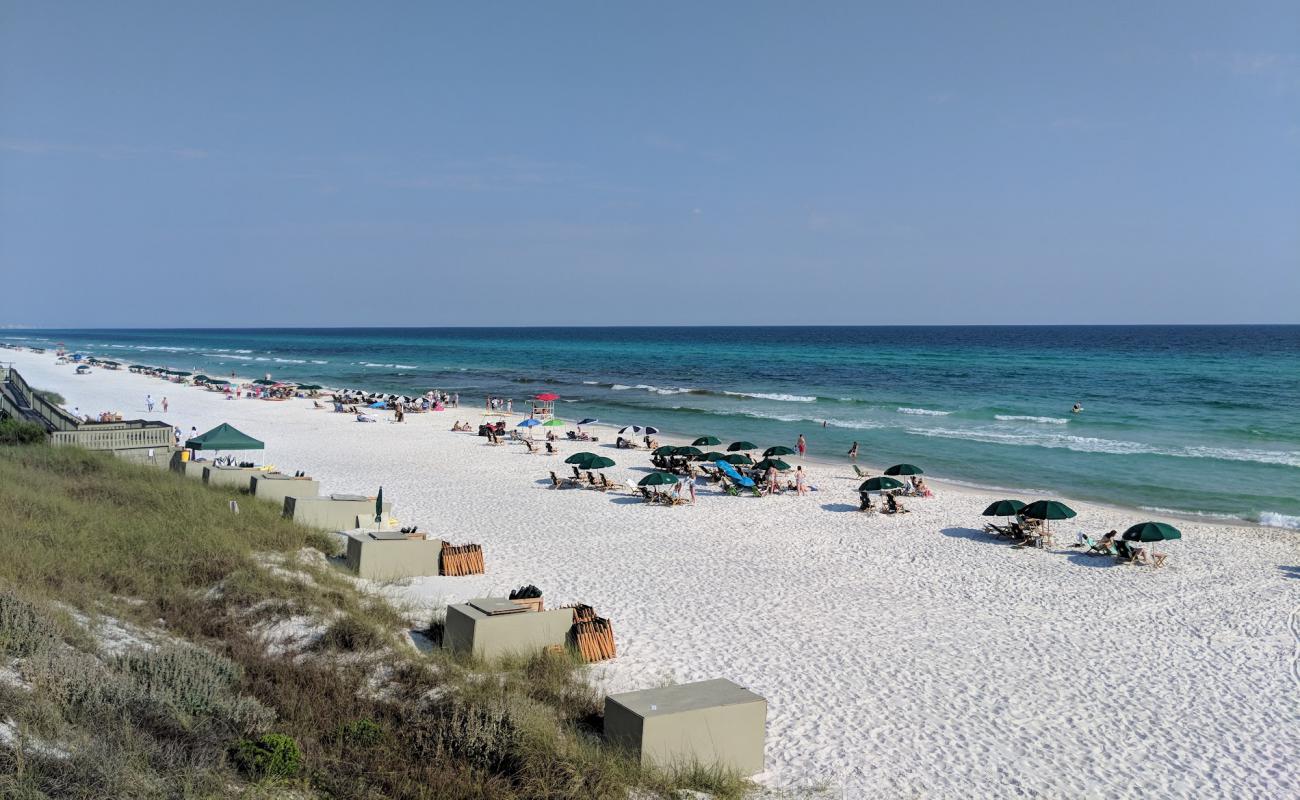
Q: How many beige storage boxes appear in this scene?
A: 7